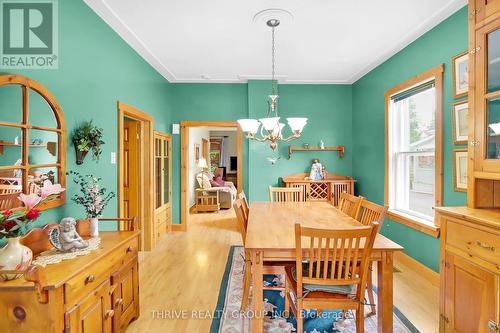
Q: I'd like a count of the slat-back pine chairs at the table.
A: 6